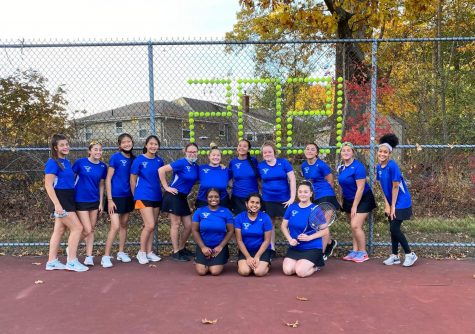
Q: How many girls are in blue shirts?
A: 14